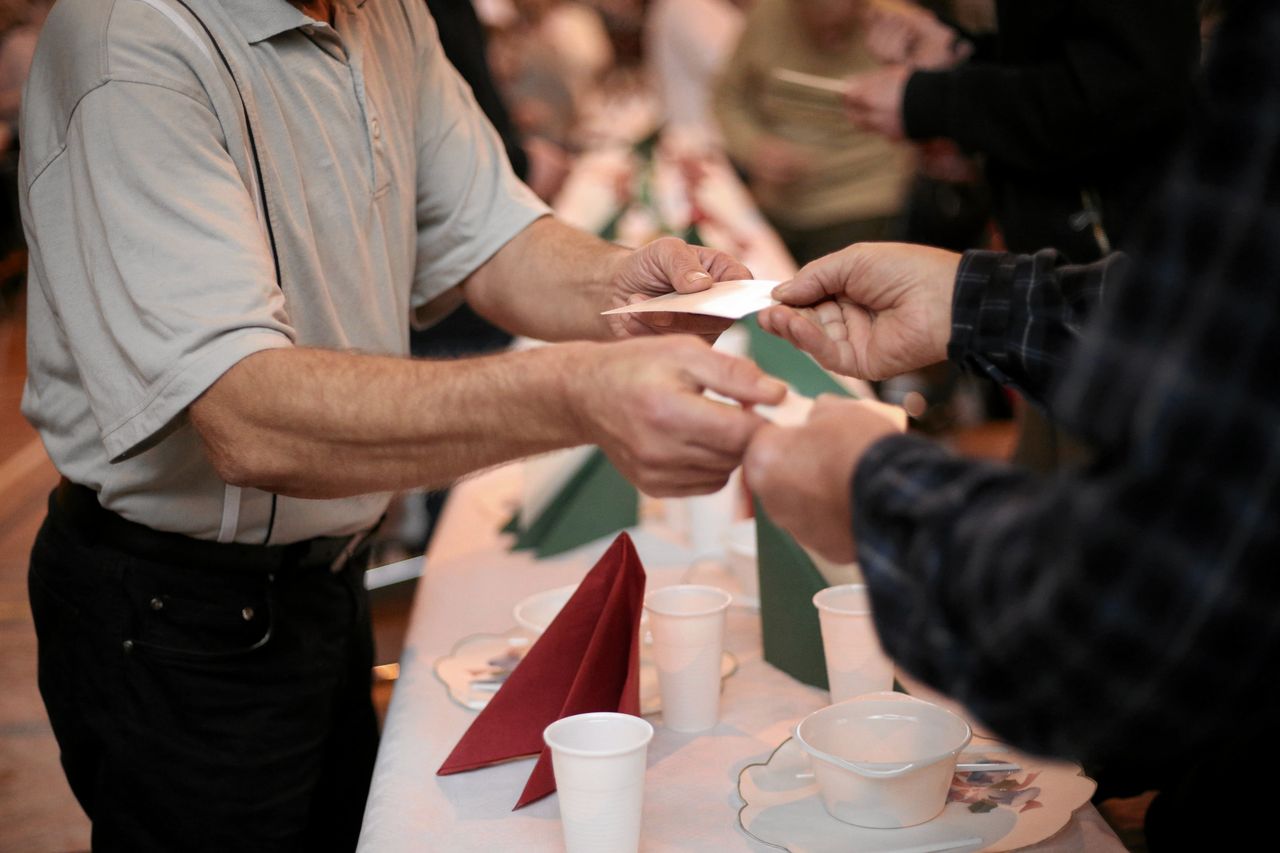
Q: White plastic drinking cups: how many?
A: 3